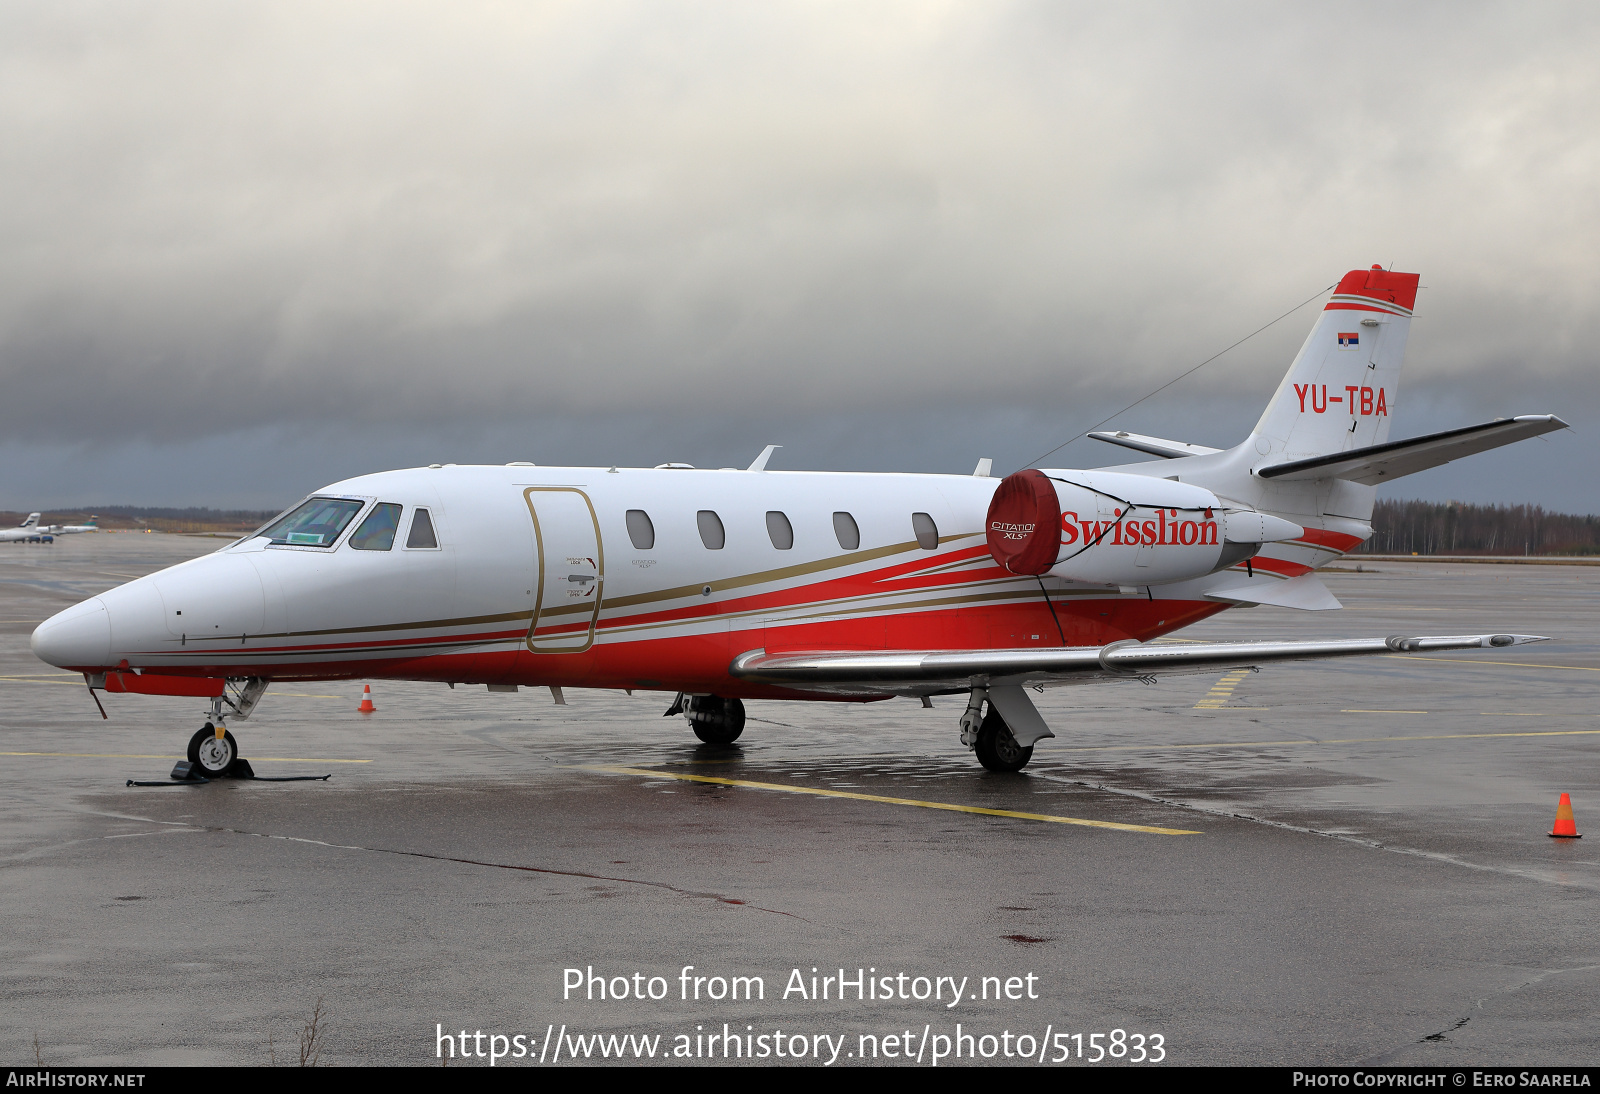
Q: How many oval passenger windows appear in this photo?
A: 5